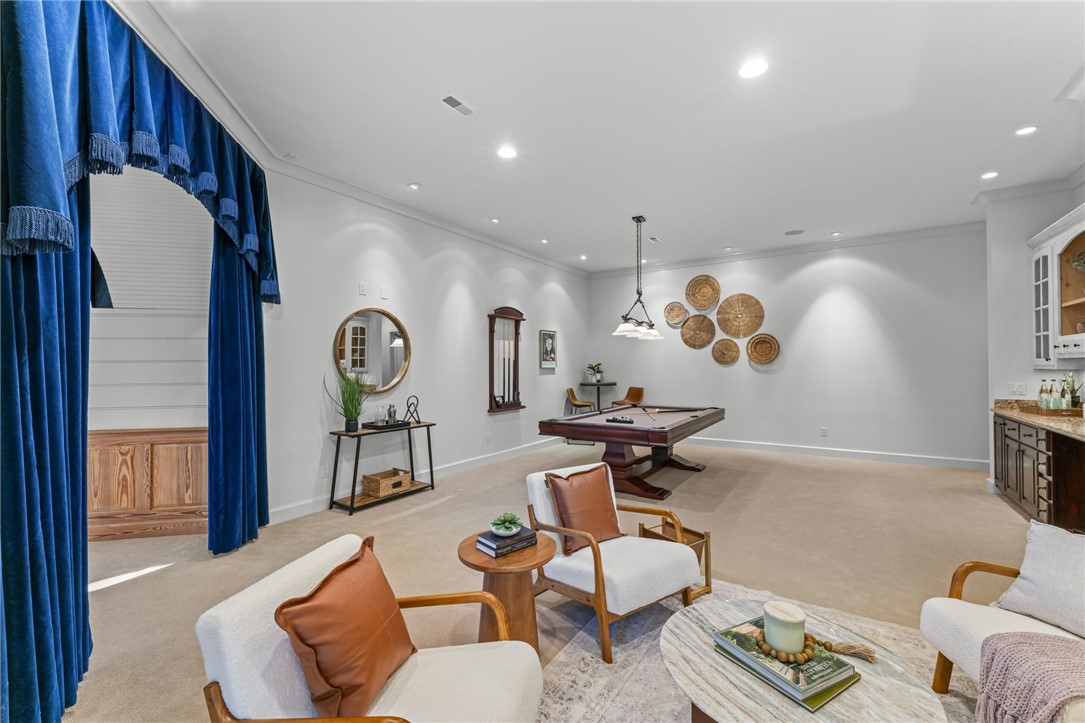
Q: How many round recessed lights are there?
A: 11